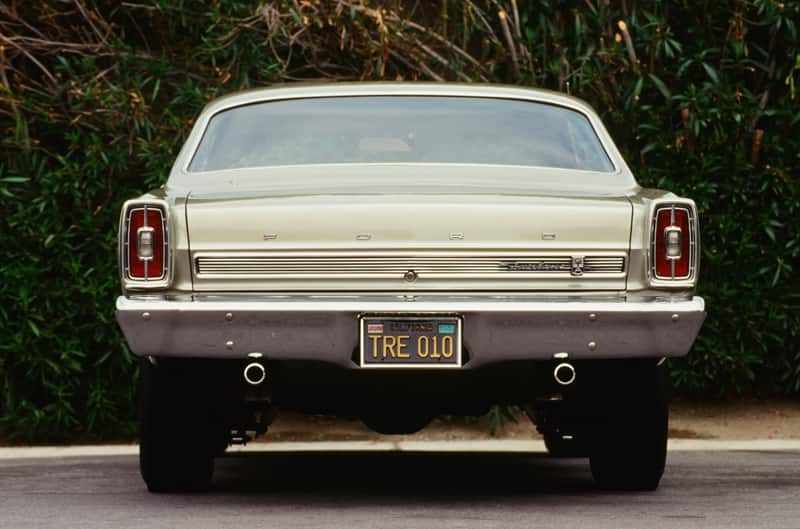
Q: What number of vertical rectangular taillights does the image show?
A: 2